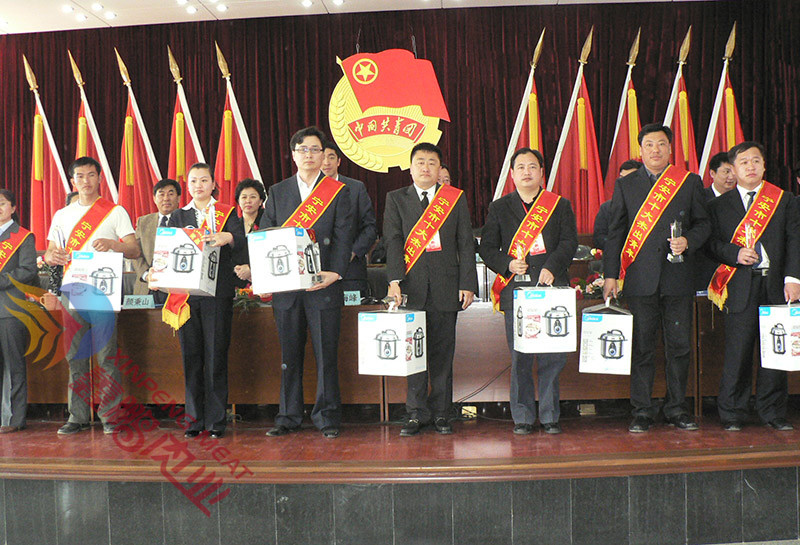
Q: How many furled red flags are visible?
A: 10